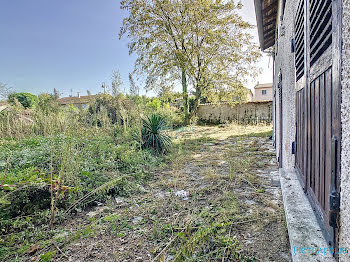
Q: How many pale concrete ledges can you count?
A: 1